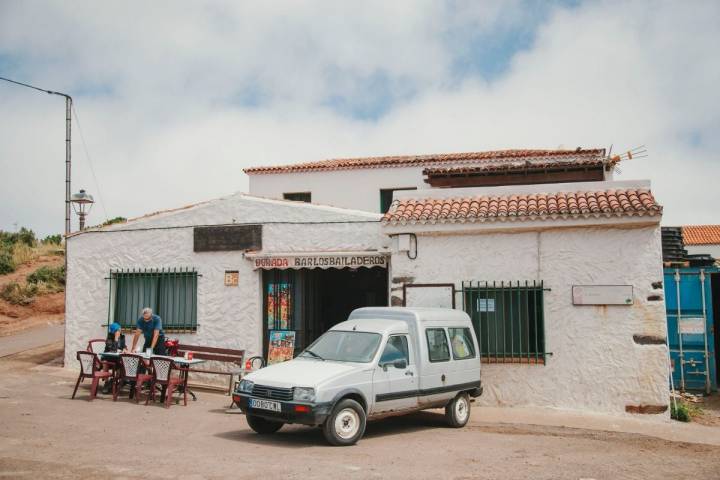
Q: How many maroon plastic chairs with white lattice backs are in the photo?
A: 4